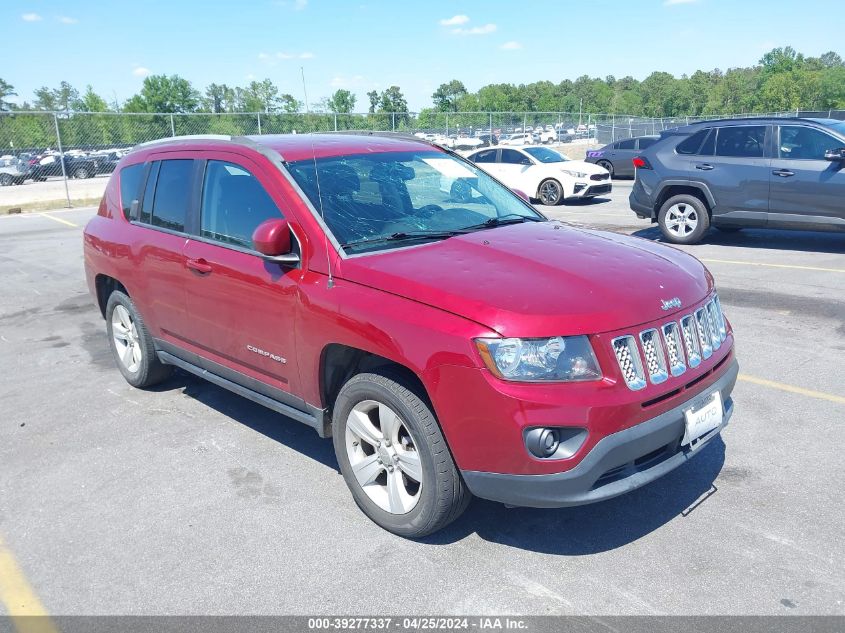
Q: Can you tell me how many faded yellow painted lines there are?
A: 4